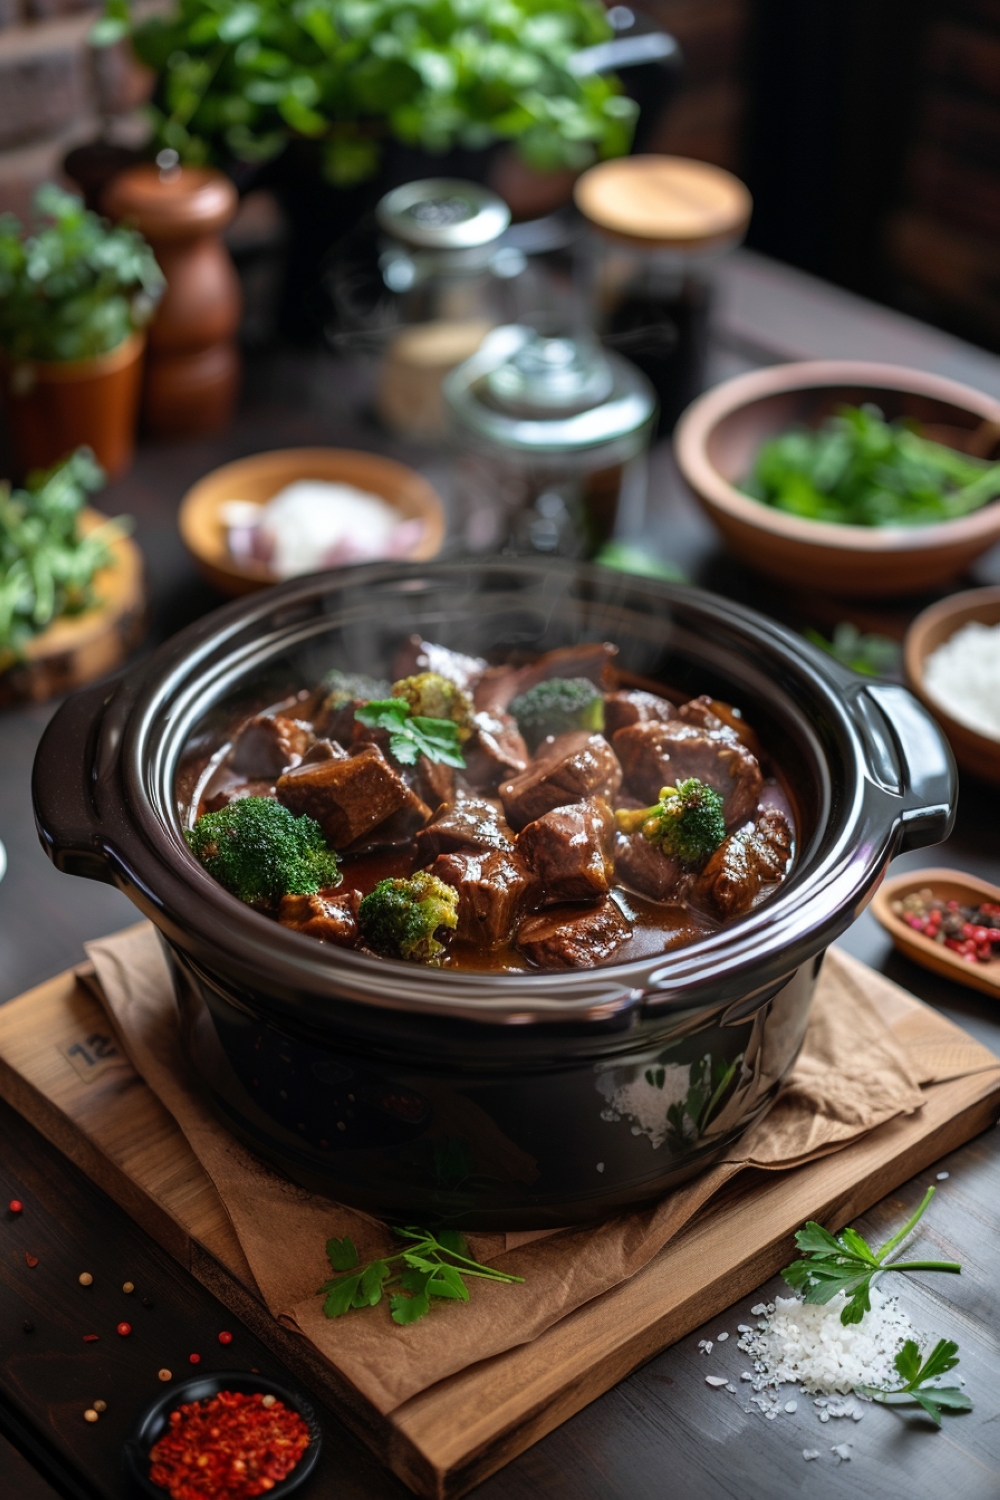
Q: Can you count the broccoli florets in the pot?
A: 6